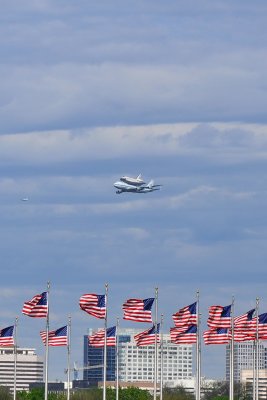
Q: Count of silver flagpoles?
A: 13